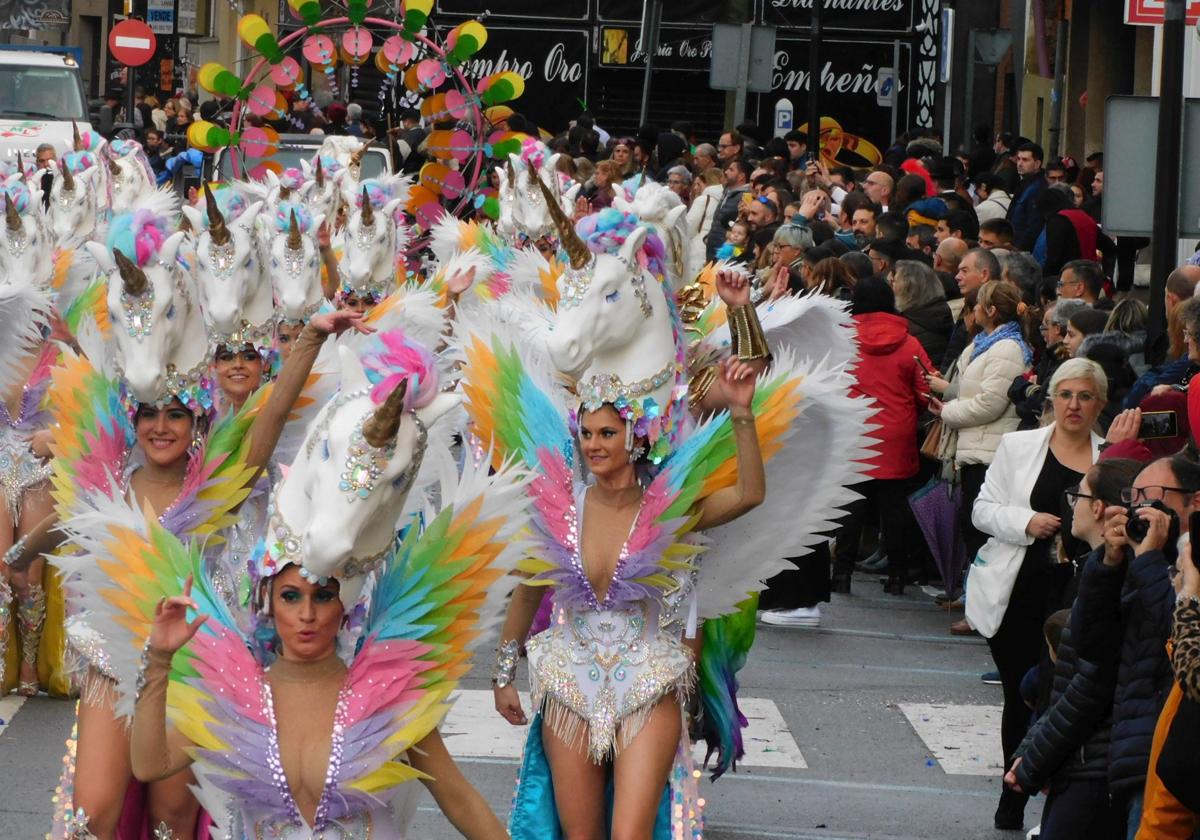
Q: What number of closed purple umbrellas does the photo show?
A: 1